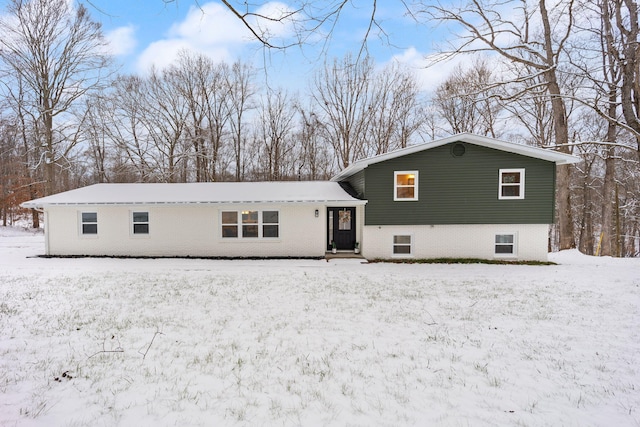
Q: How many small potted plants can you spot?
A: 2